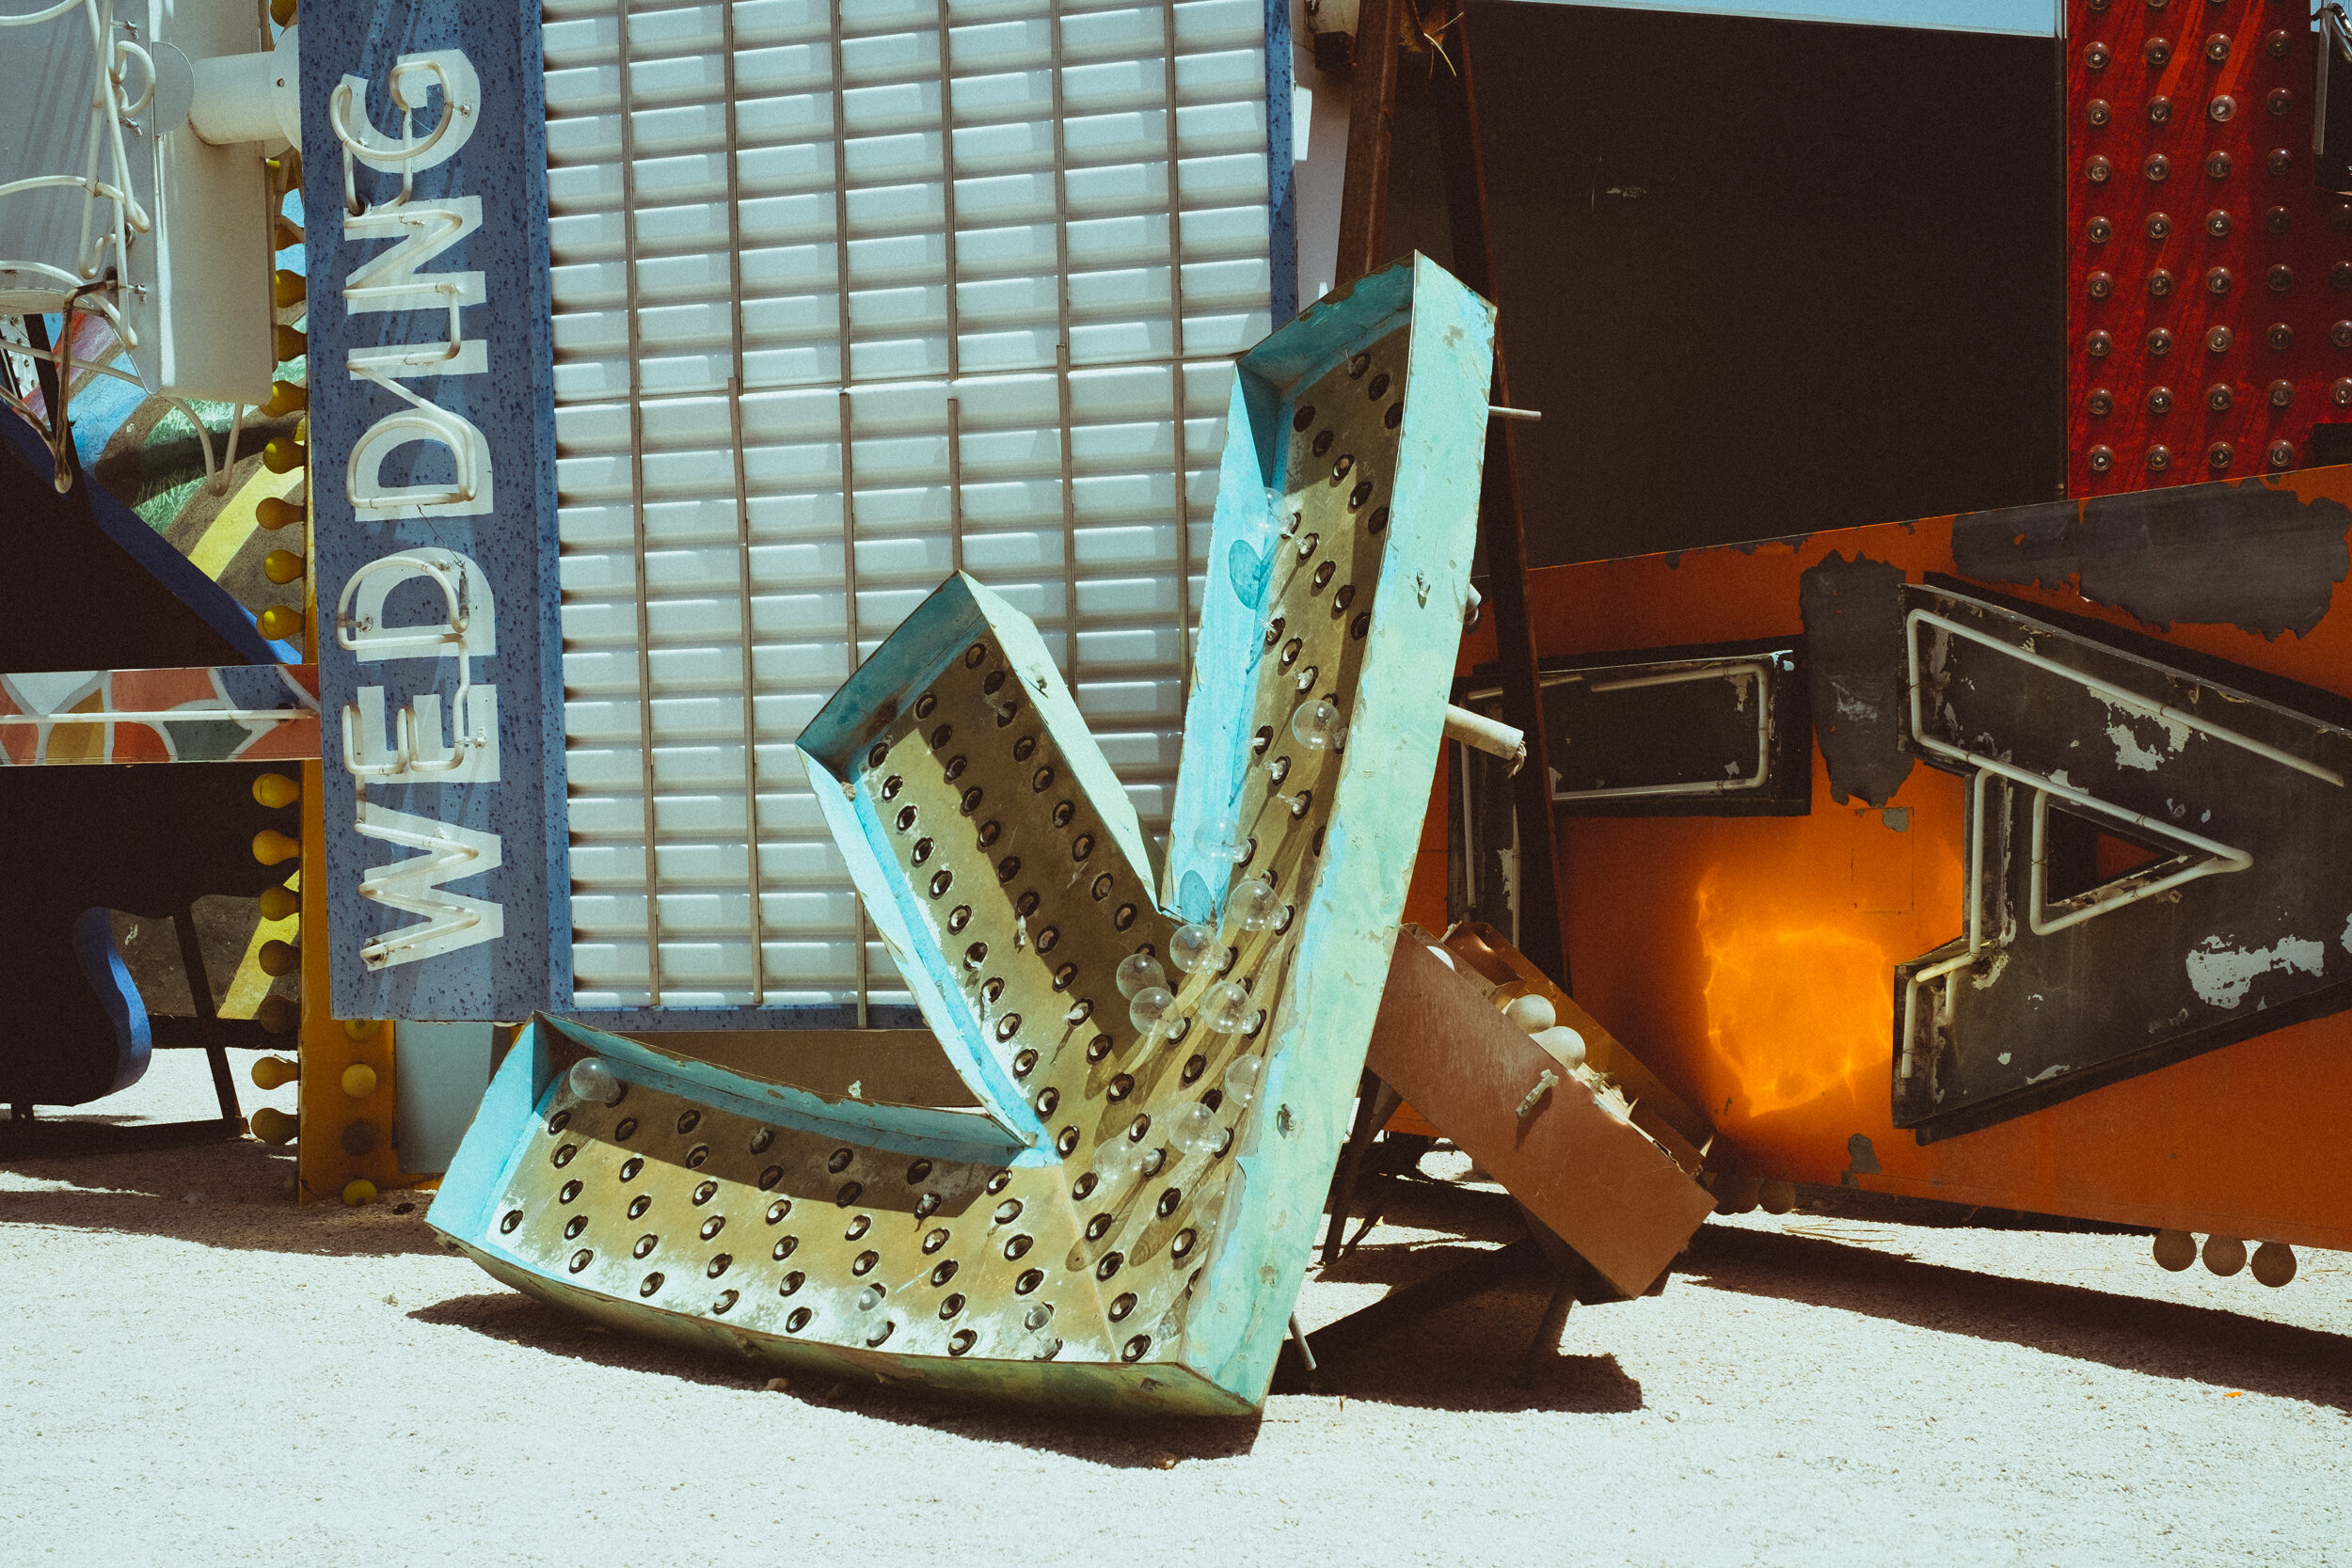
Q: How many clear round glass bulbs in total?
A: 15